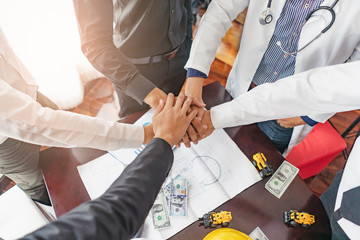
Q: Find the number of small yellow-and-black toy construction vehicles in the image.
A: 3